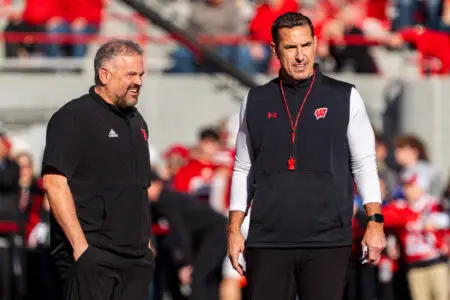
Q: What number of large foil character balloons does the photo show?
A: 0